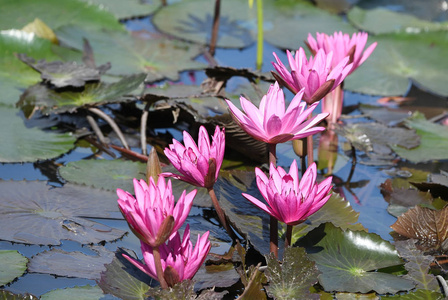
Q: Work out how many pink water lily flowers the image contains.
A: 7